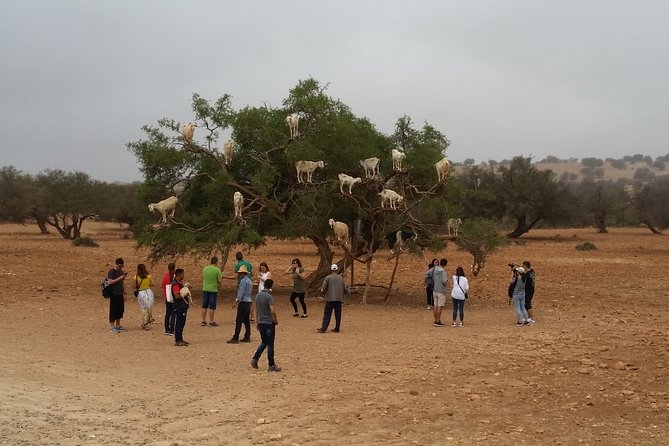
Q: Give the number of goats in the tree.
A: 14